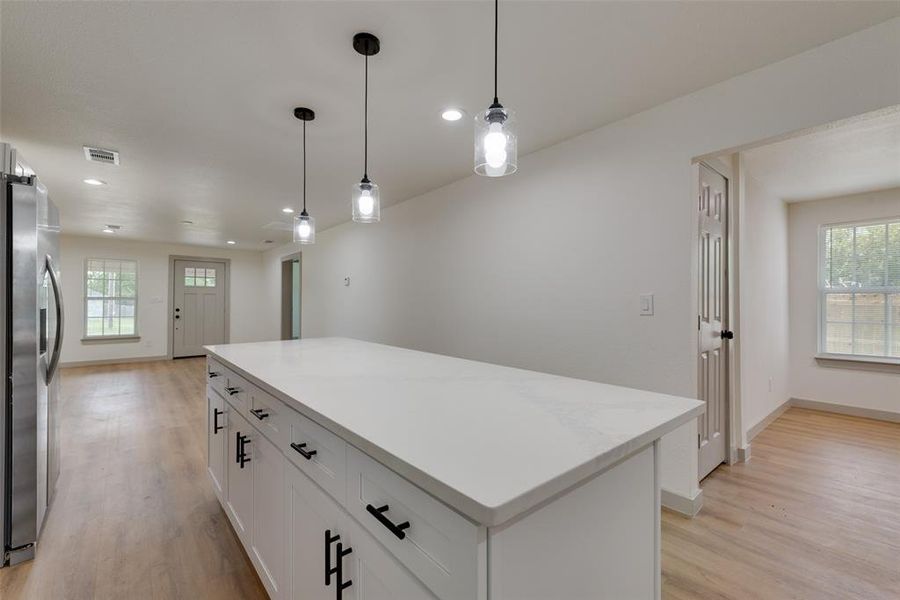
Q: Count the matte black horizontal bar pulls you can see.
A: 5